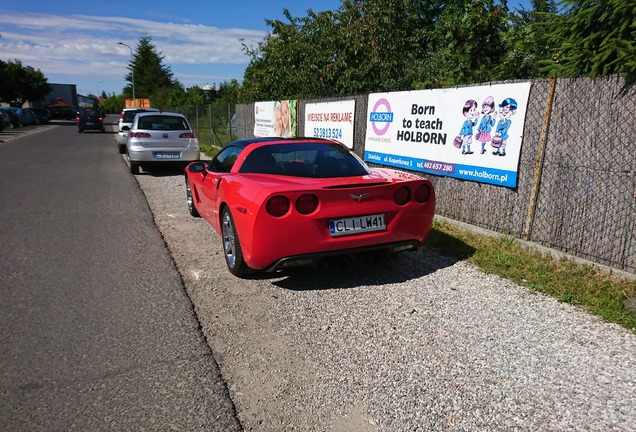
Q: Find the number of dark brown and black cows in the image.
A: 0